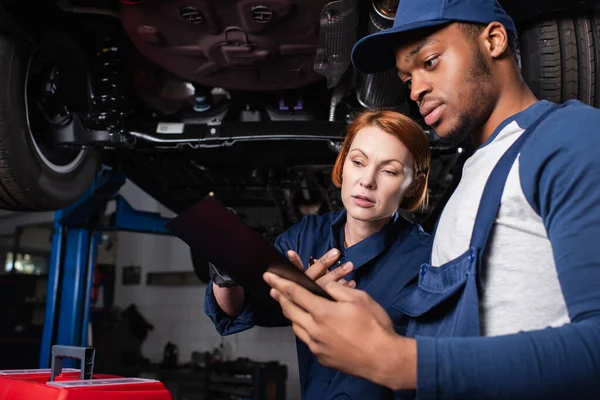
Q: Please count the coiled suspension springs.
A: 1